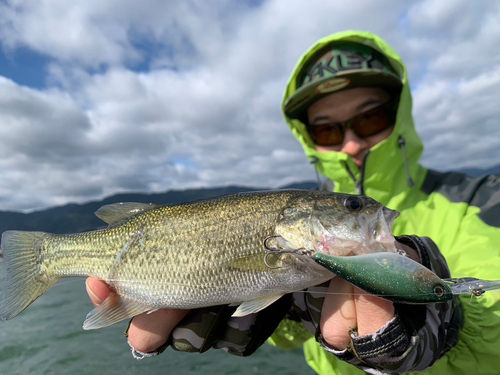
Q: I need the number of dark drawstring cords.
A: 2